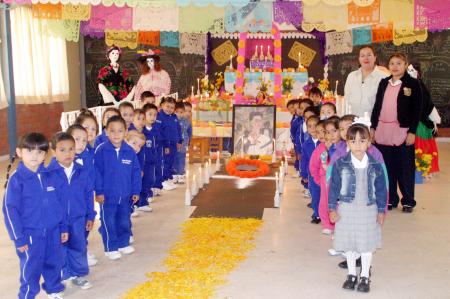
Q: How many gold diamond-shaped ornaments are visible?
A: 2